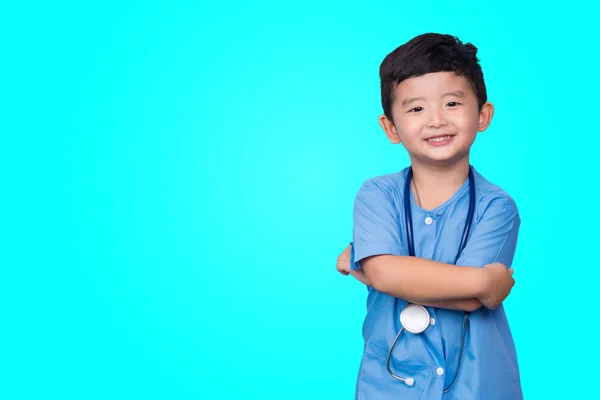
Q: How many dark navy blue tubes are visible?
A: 2